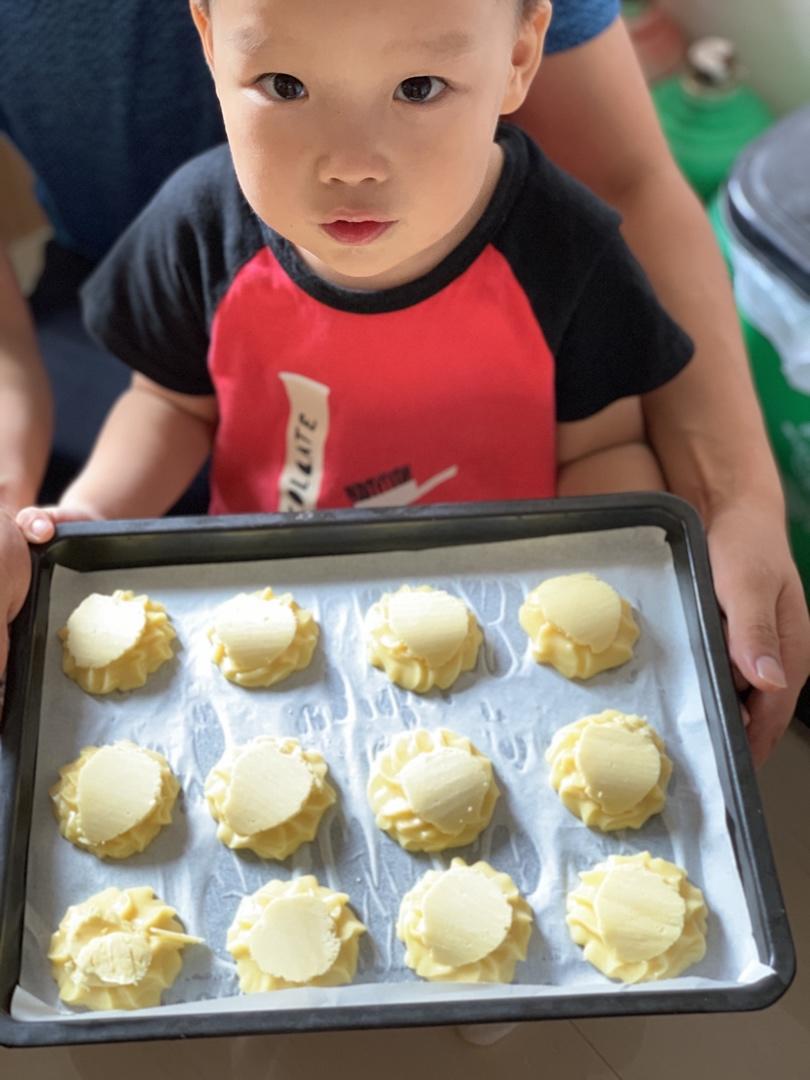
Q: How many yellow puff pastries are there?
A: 12